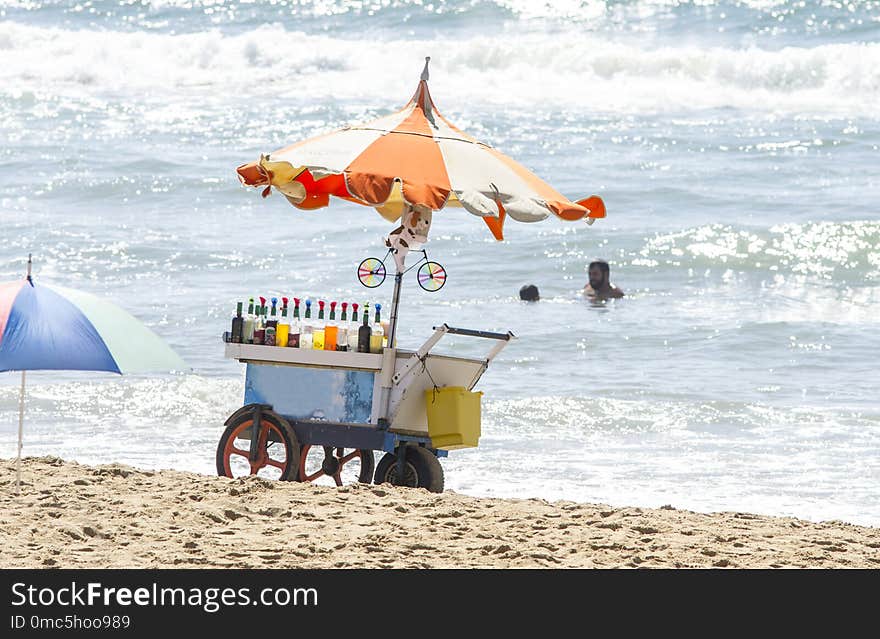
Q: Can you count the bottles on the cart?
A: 13